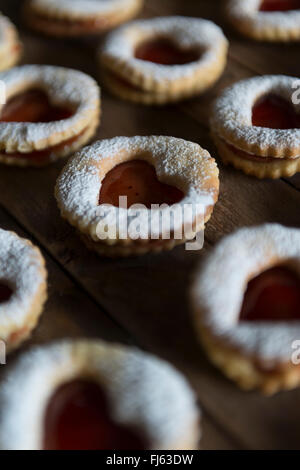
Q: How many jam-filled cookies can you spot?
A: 10